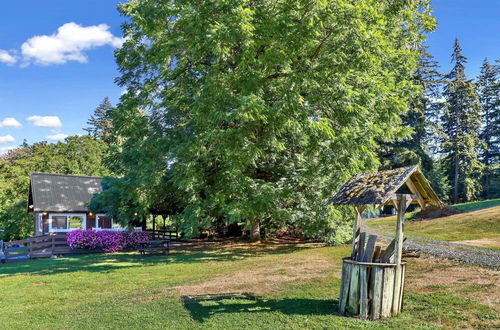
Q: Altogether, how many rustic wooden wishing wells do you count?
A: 1